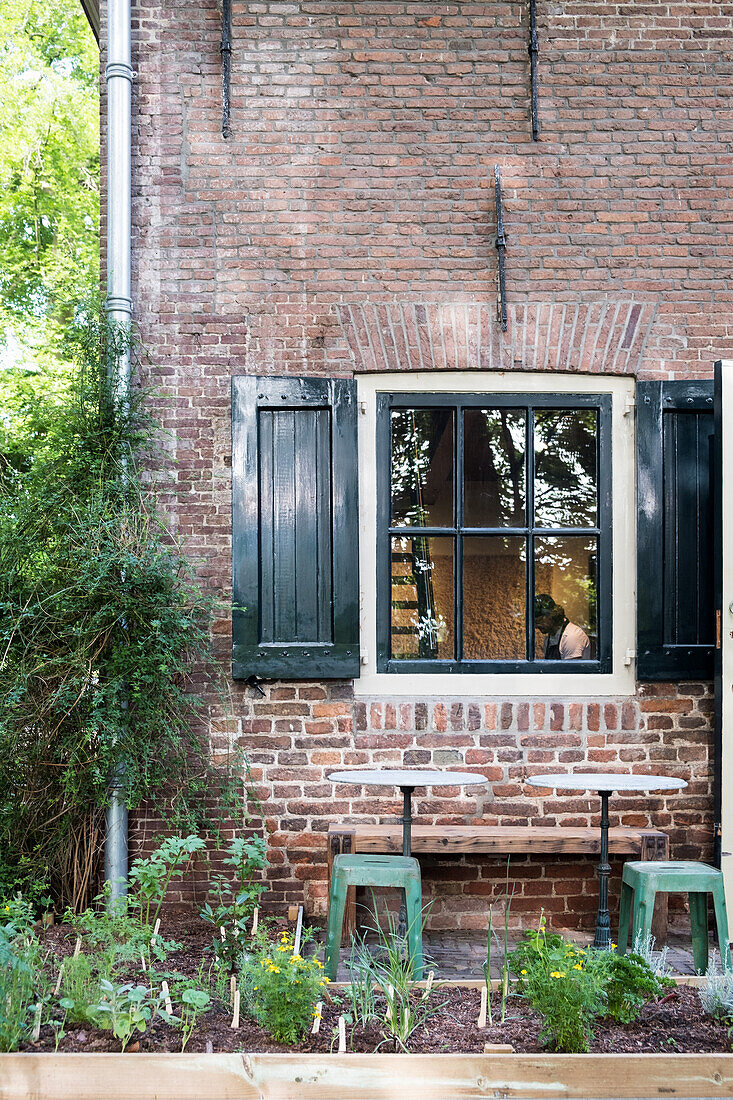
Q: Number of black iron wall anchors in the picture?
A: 3